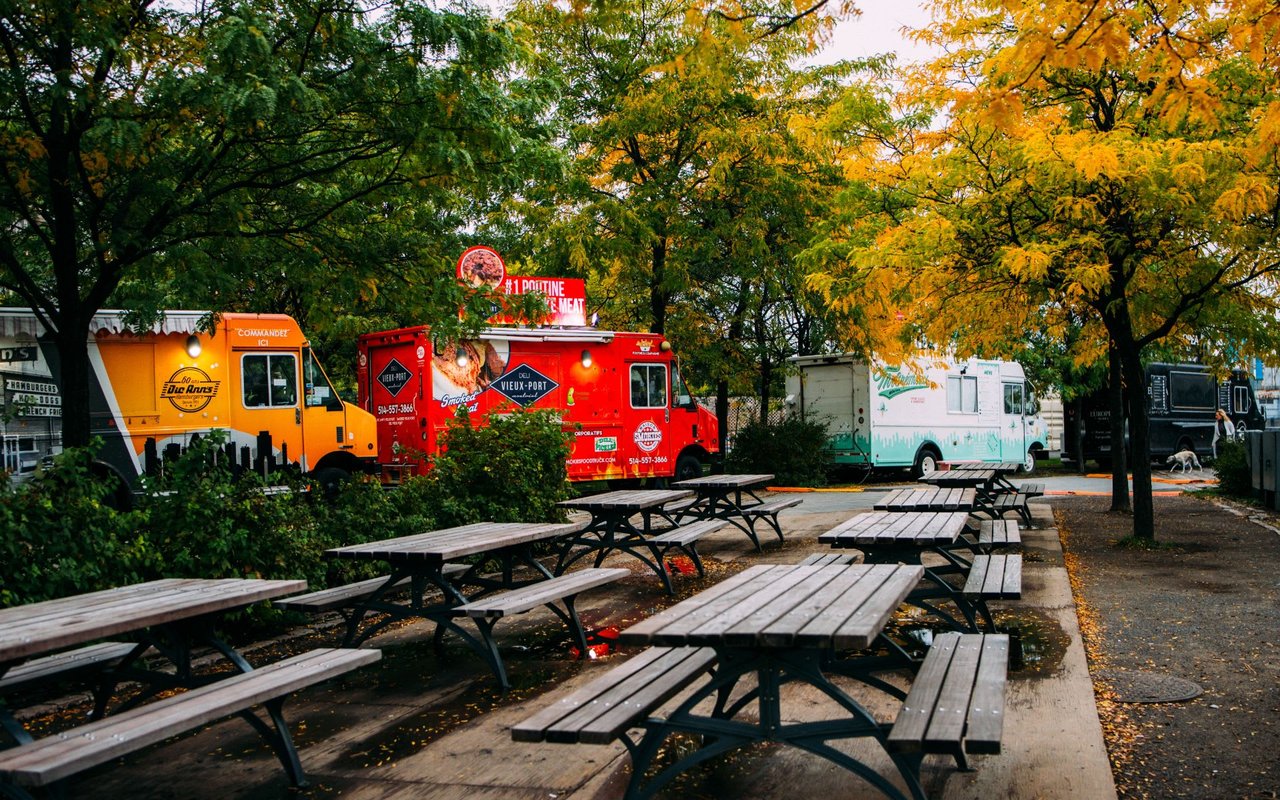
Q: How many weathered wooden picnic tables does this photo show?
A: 9